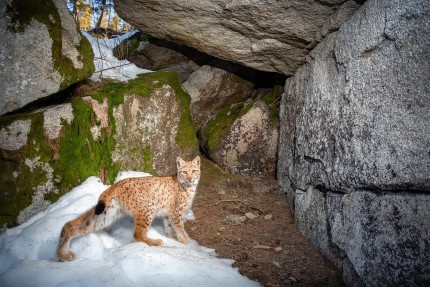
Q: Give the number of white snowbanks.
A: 2